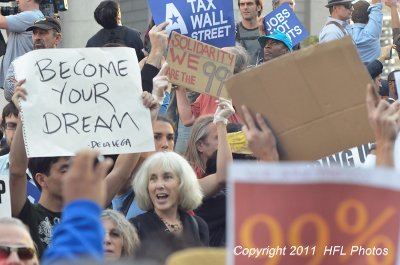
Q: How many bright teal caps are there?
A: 1